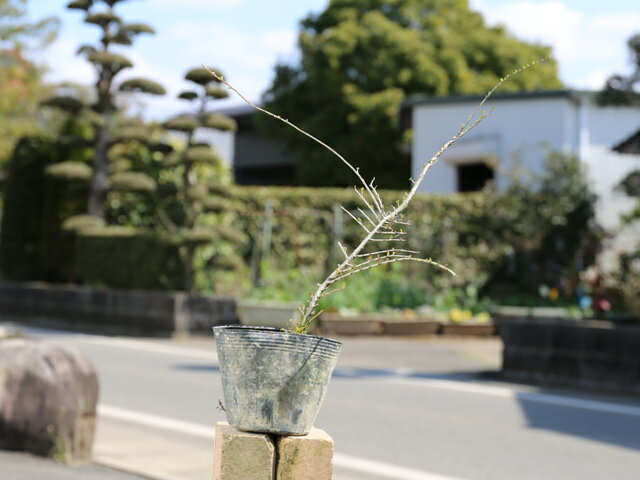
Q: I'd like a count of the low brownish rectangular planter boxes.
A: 3